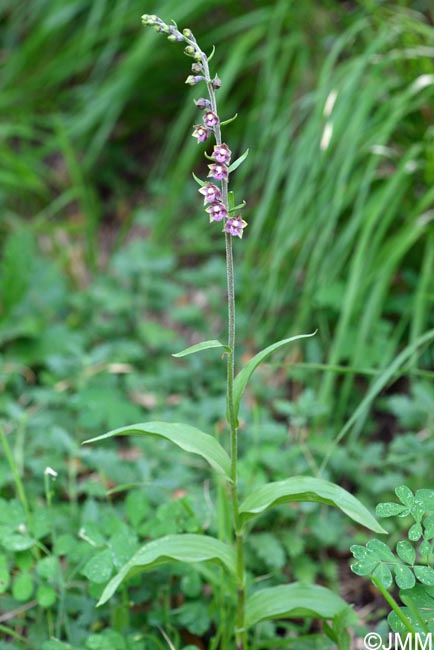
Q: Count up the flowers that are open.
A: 7